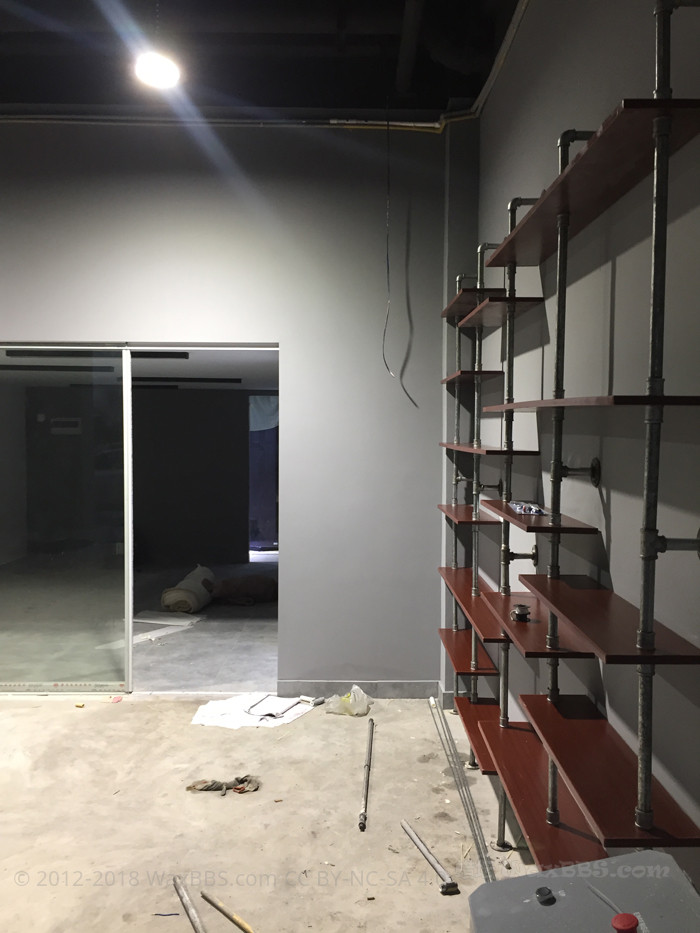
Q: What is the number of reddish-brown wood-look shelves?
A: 15